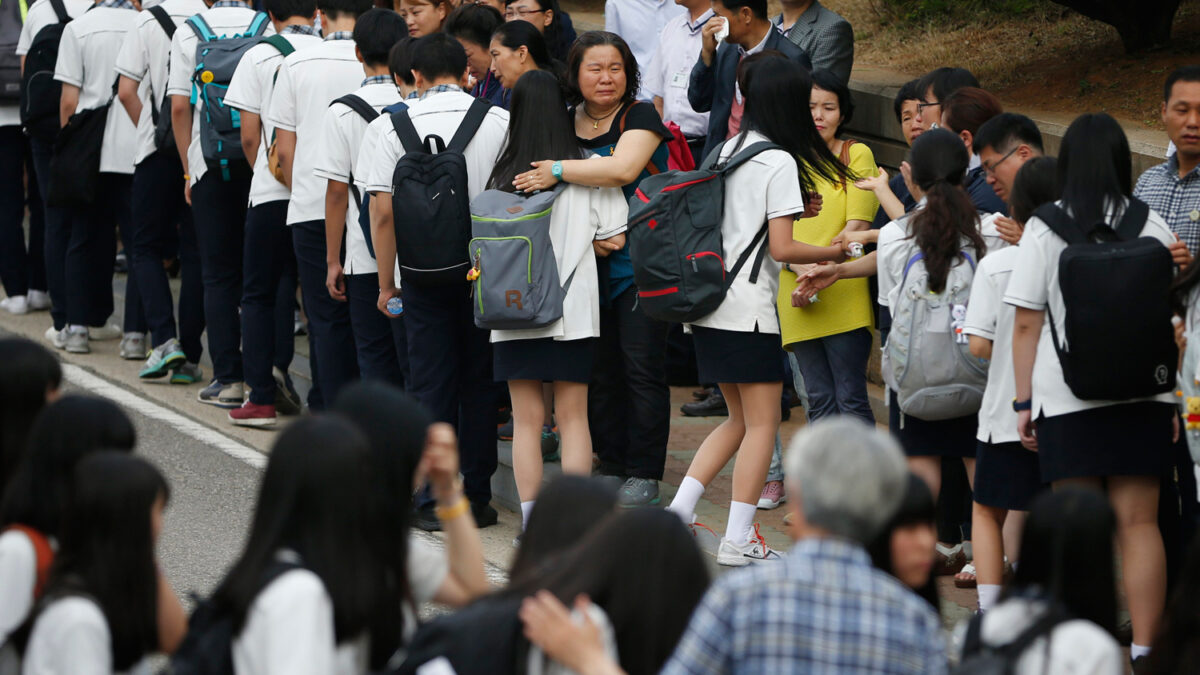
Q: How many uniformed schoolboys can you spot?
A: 10